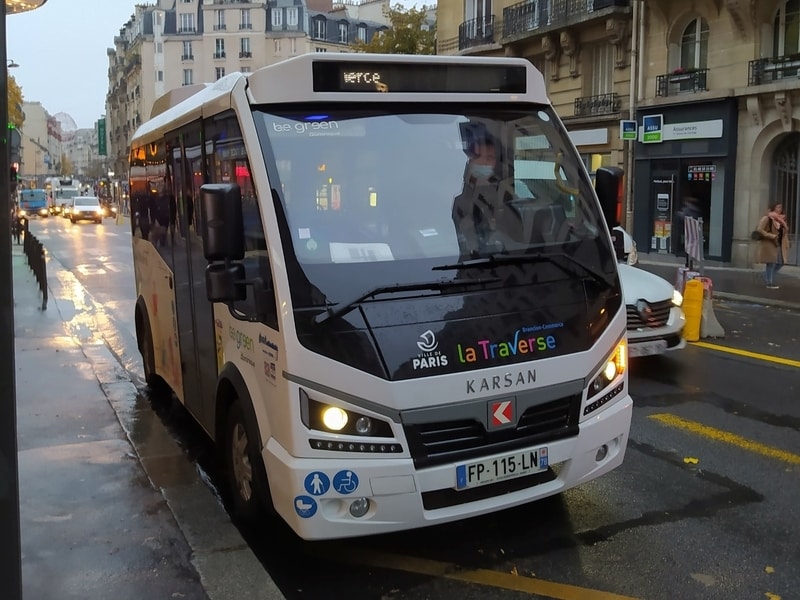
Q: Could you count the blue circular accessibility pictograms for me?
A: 3